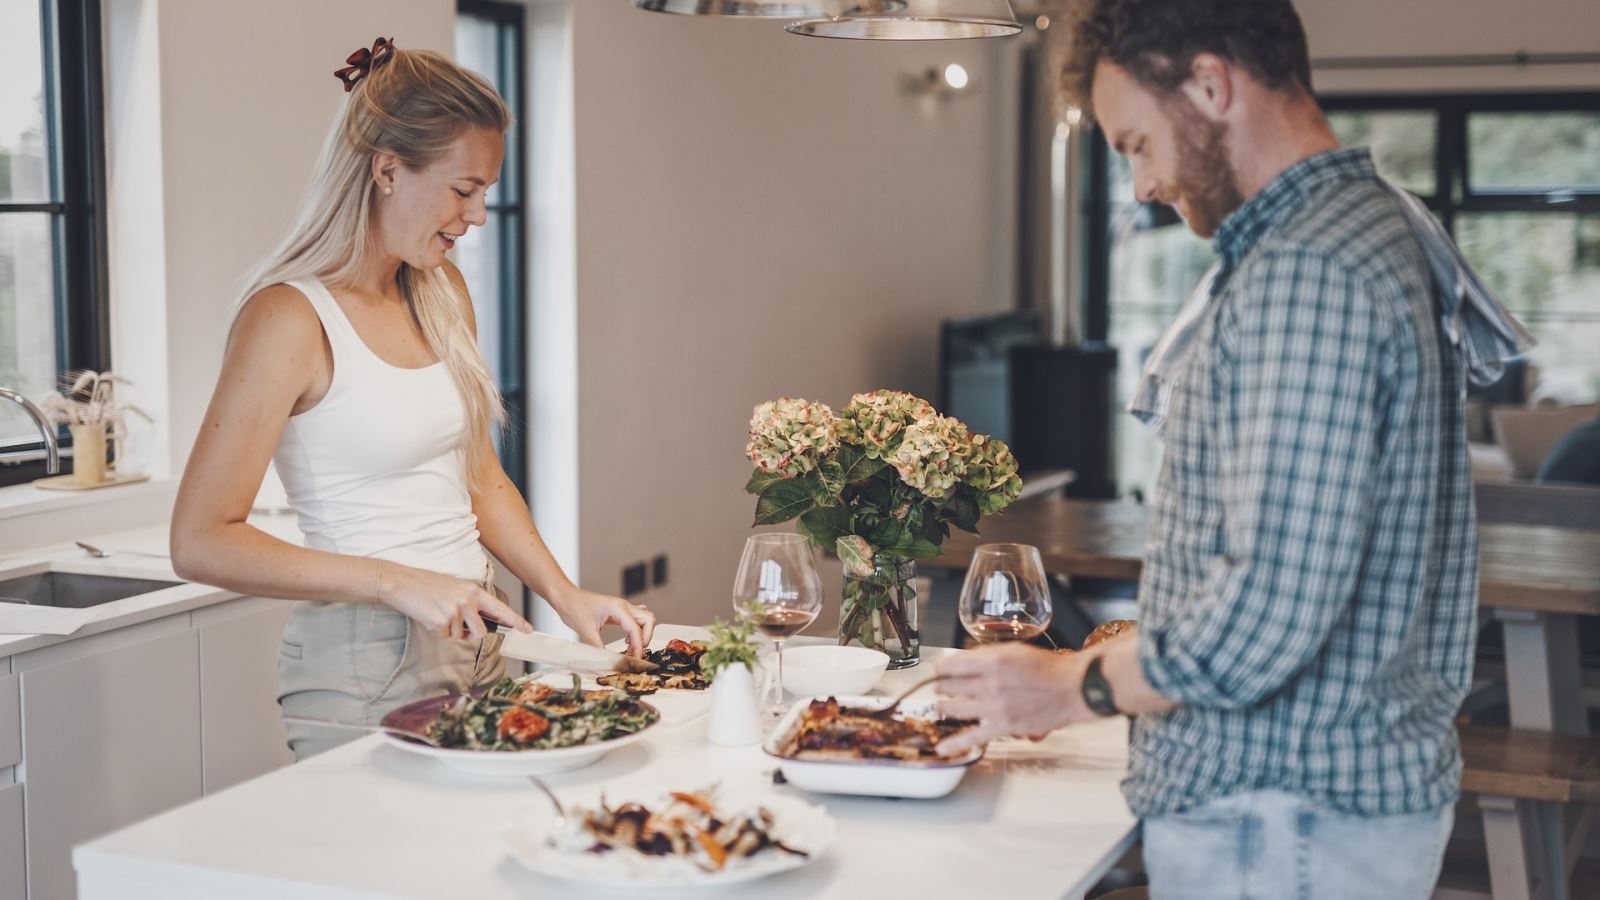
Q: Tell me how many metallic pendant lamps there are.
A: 2